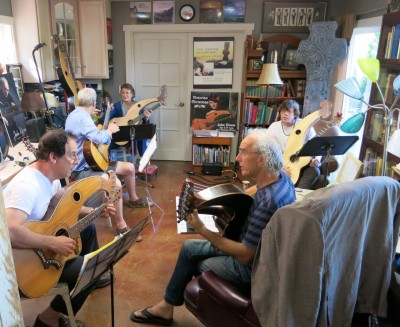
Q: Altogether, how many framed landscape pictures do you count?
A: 4